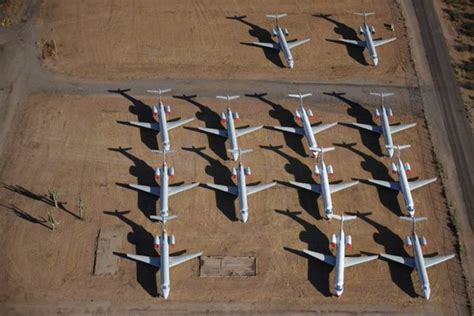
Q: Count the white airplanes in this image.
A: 13